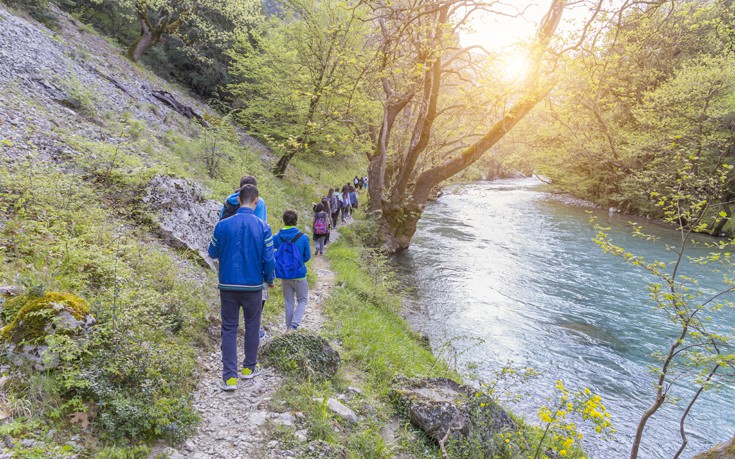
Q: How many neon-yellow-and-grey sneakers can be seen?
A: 2